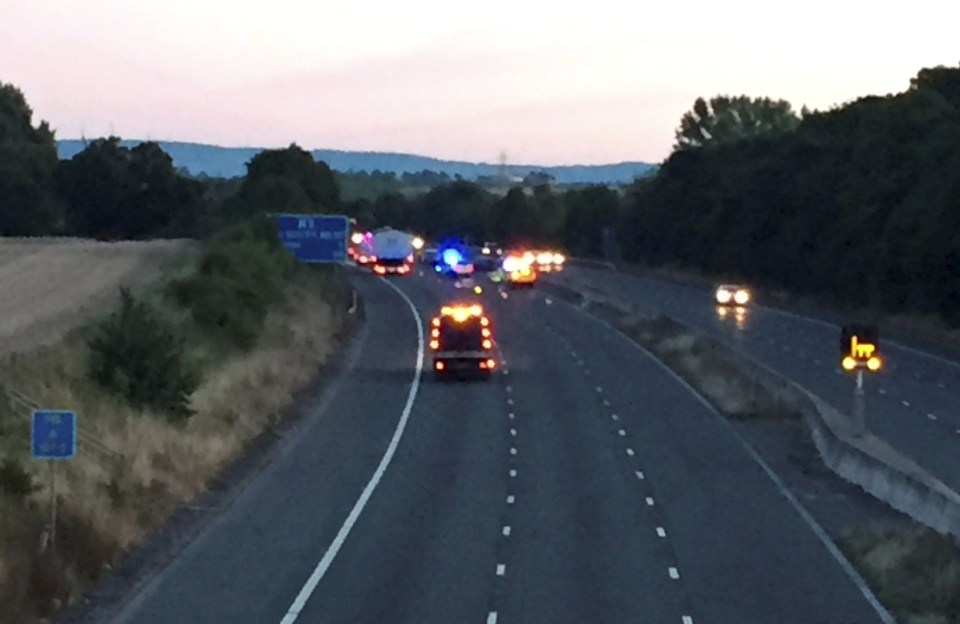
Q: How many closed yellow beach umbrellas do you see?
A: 0